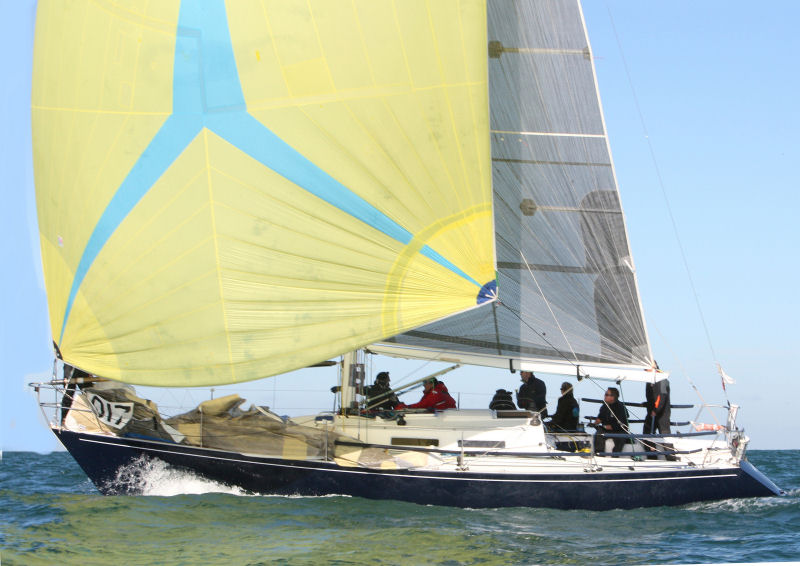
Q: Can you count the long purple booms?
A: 0